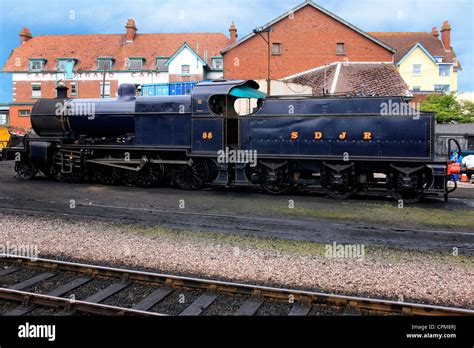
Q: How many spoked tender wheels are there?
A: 3